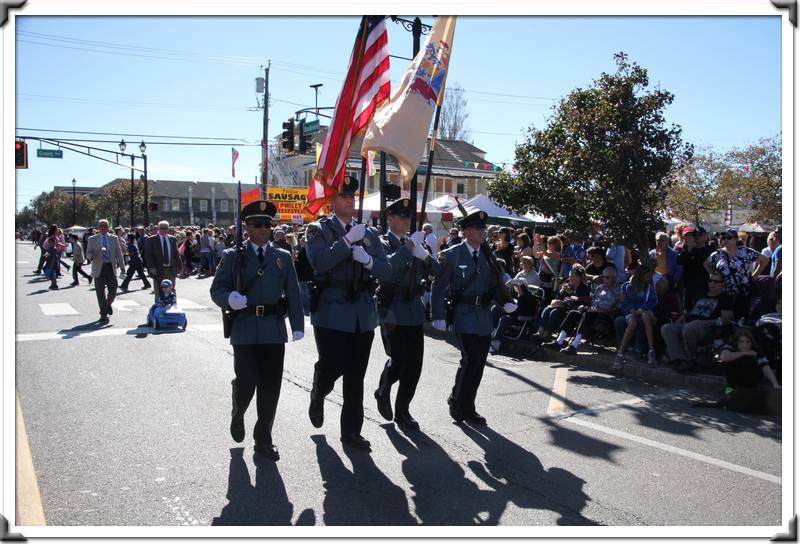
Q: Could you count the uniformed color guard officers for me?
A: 4